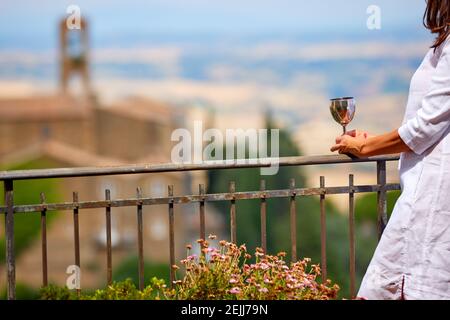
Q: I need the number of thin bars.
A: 11